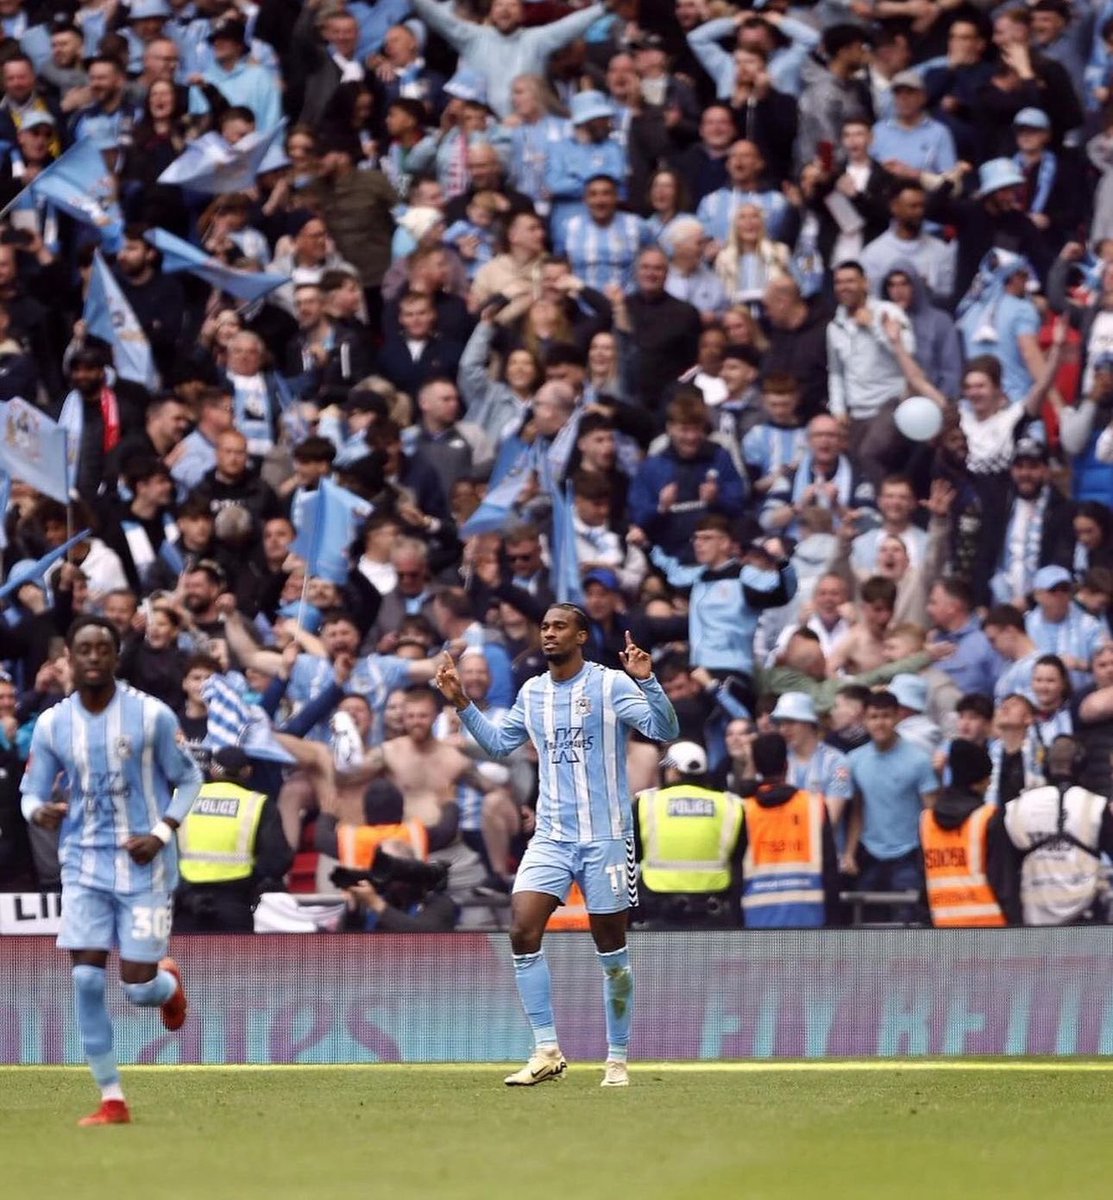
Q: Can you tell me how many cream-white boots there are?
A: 2